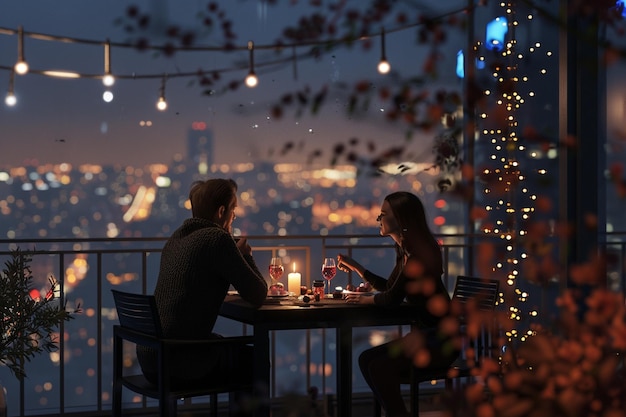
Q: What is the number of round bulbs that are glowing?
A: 7